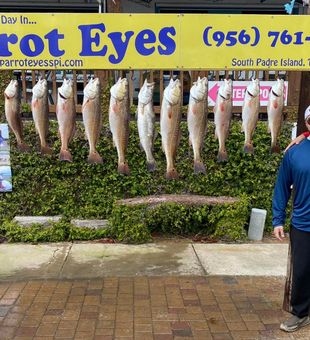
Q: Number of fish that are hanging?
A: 11